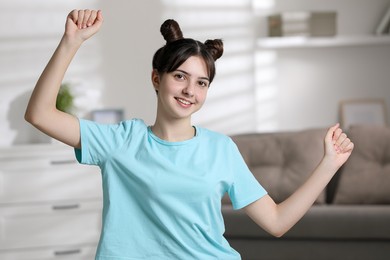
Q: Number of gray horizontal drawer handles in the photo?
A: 3